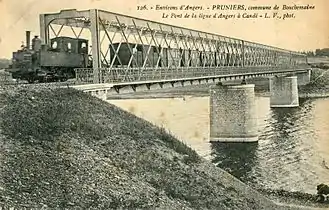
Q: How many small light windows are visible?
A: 3